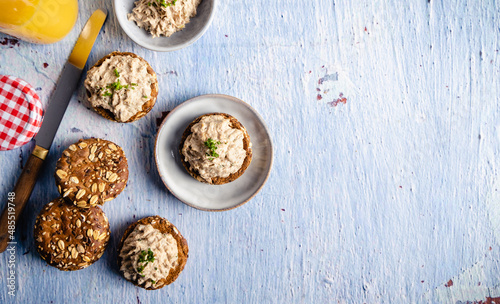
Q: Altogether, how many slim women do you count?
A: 0